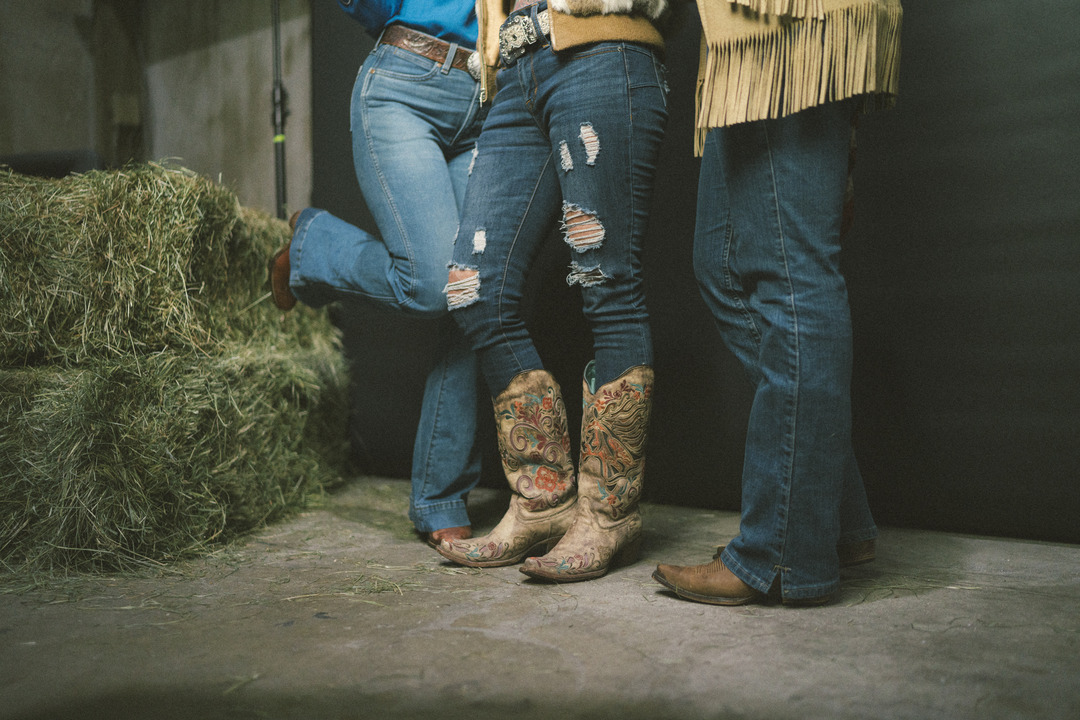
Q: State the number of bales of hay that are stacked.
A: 2